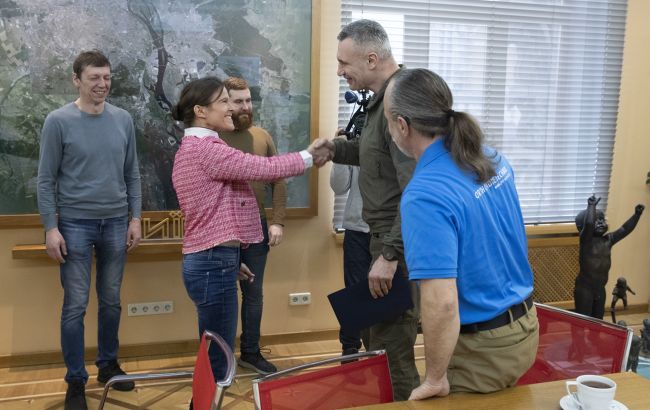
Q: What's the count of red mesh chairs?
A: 3